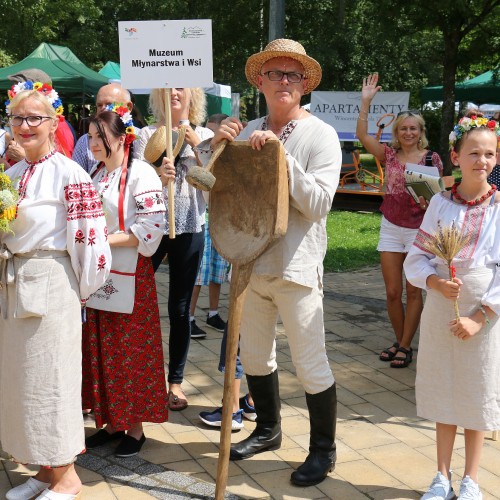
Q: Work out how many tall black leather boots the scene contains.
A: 2